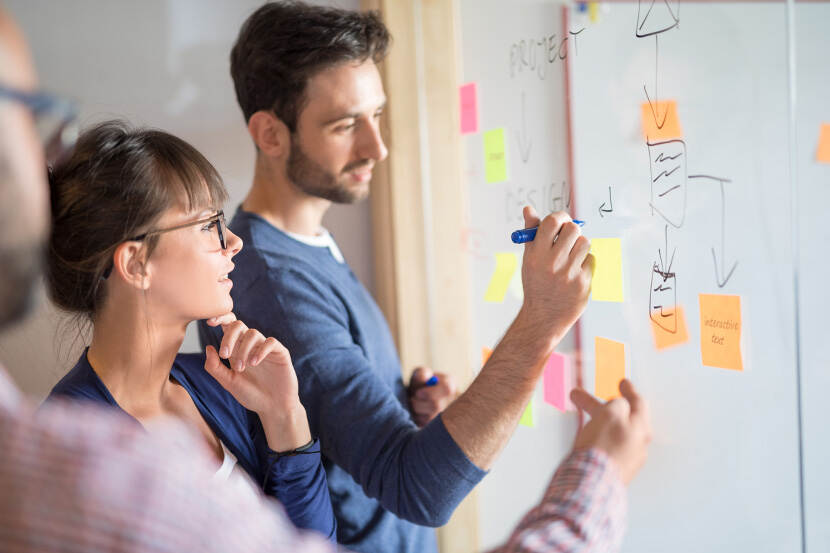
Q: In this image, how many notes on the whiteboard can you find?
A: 12